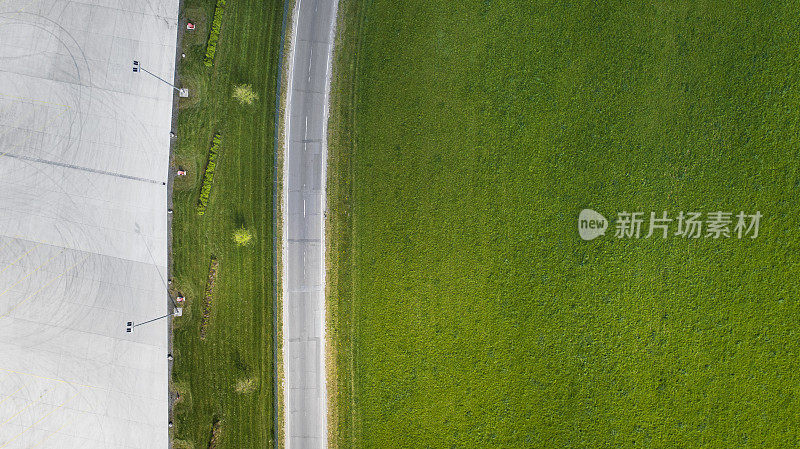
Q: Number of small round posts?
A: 6